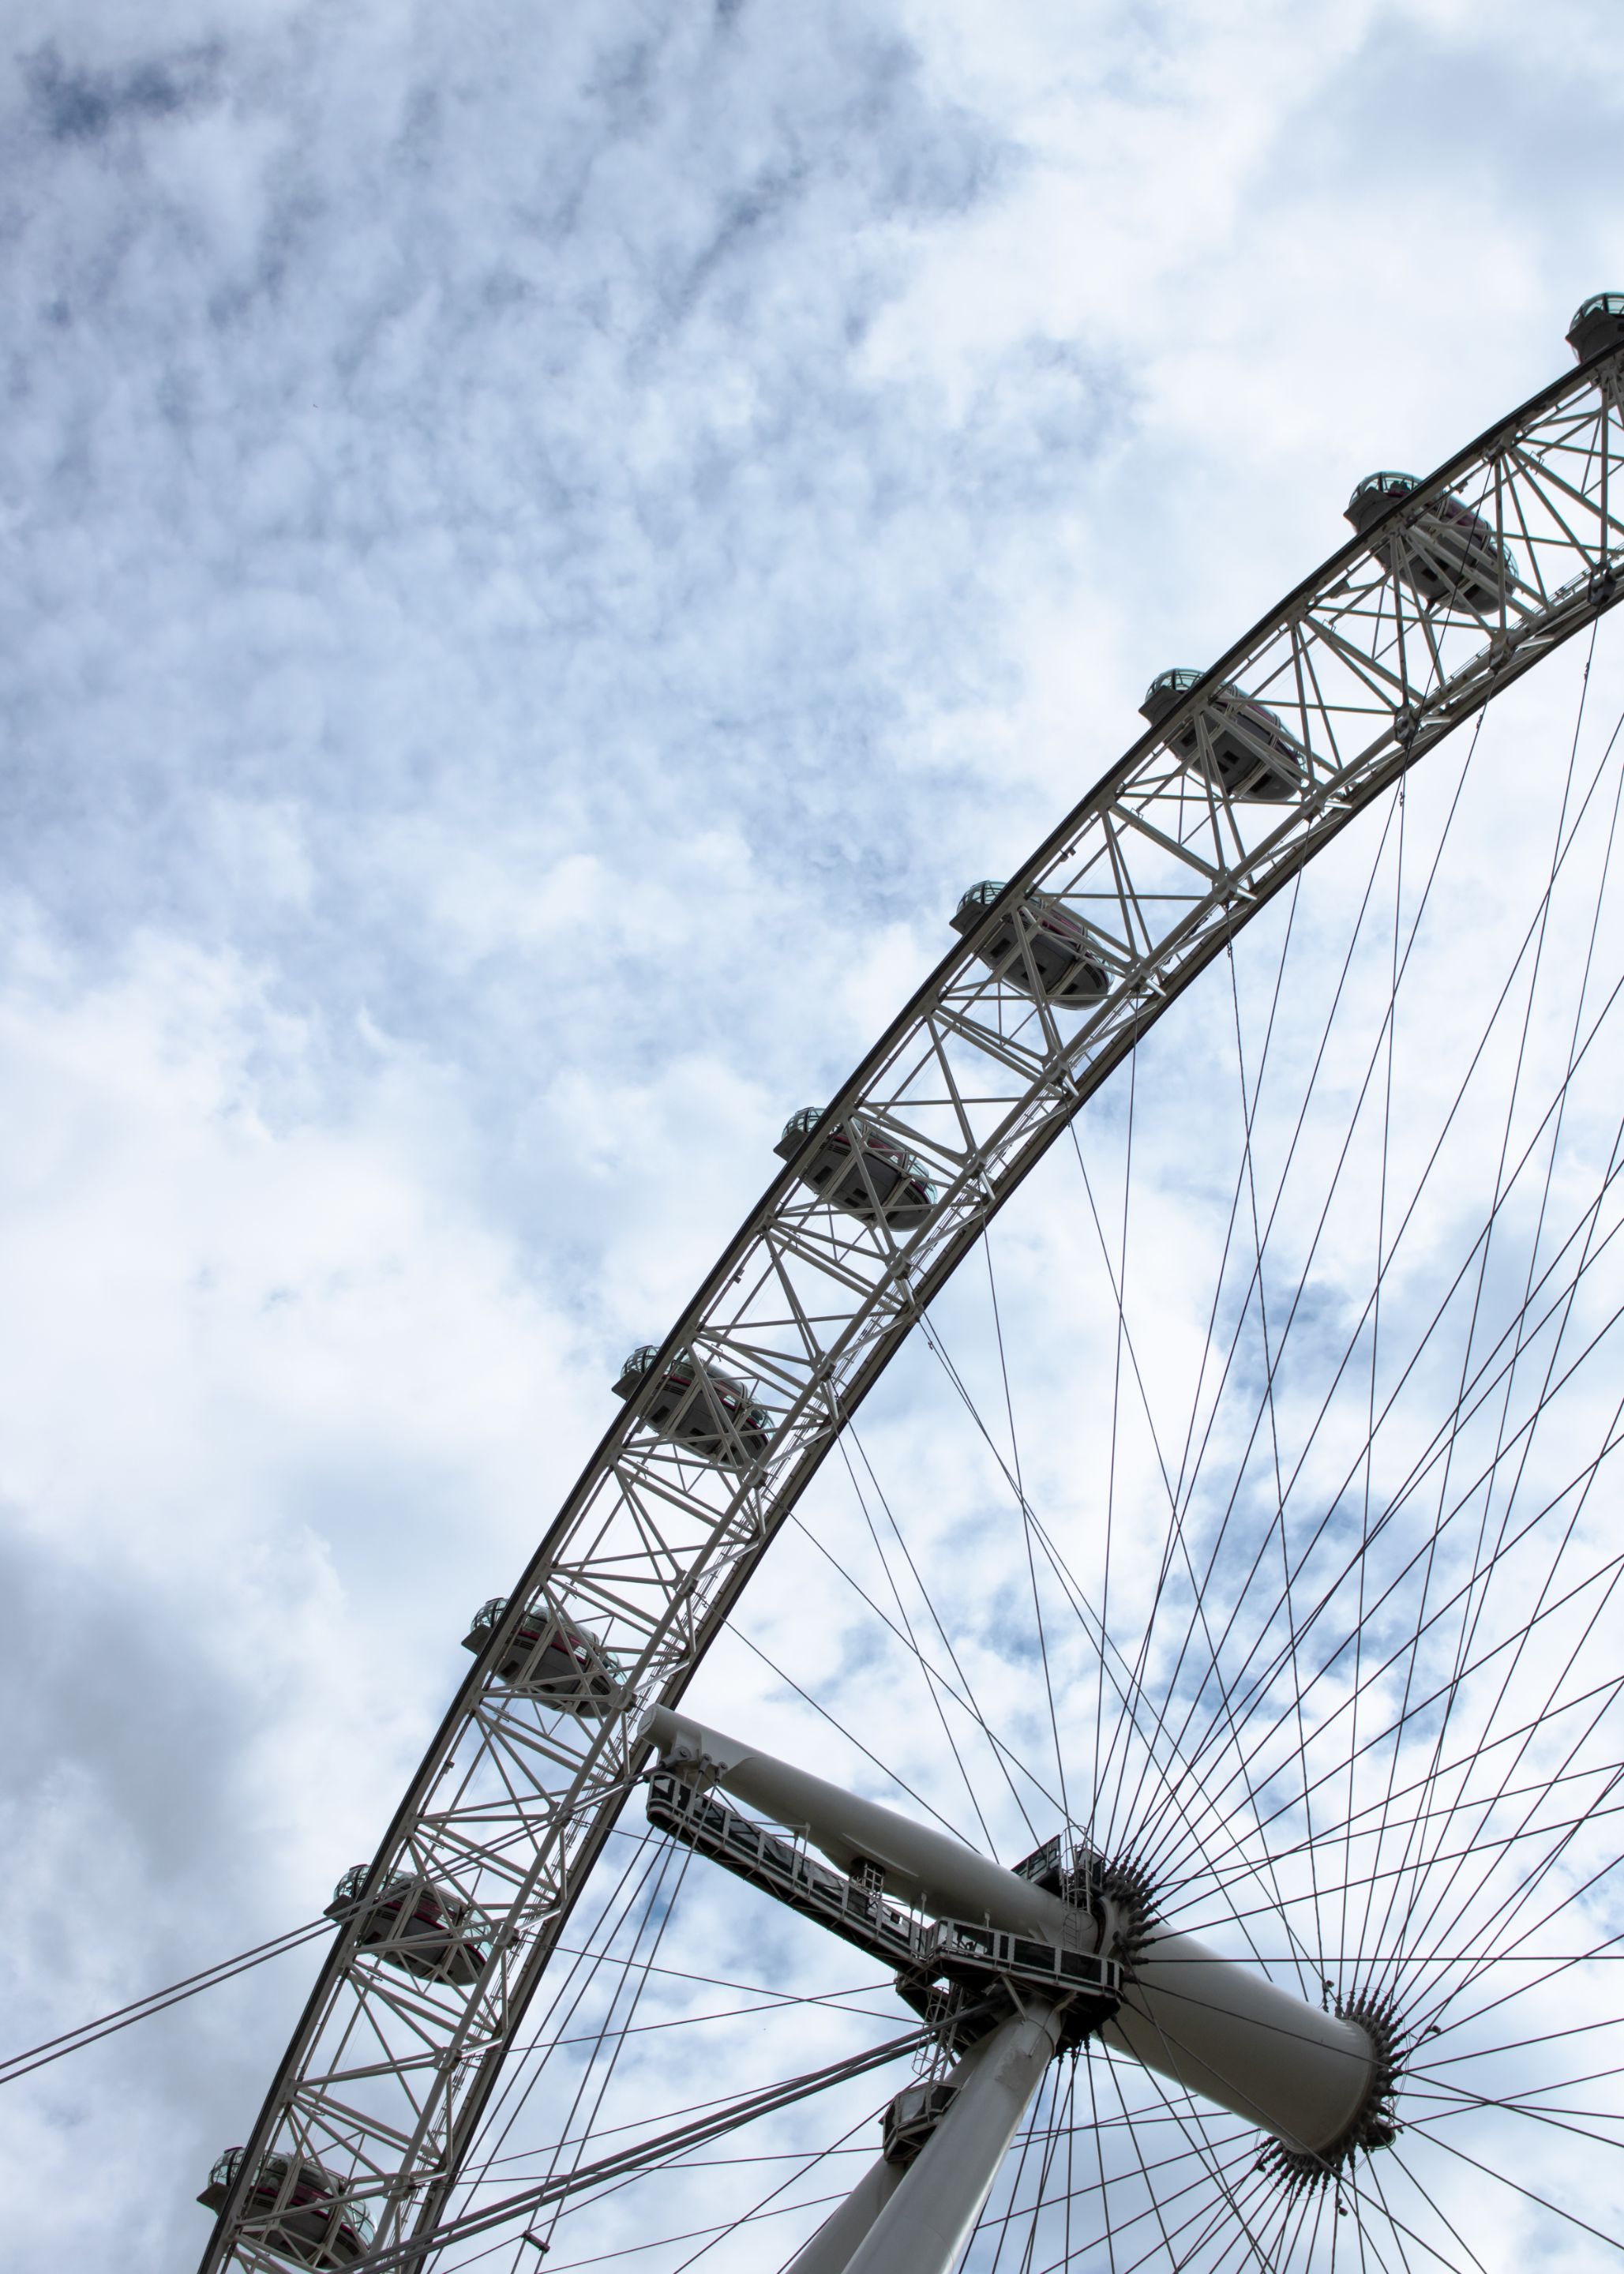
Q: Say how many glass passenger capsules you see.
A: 9